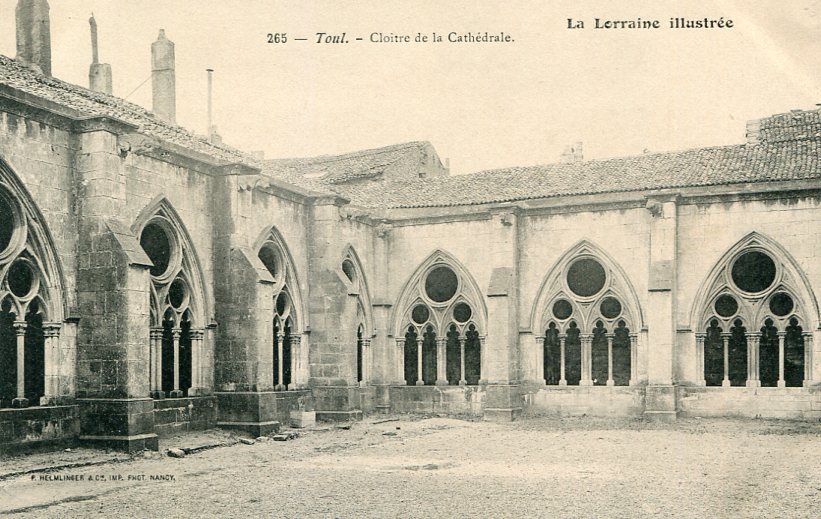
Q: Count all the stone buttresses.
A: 5